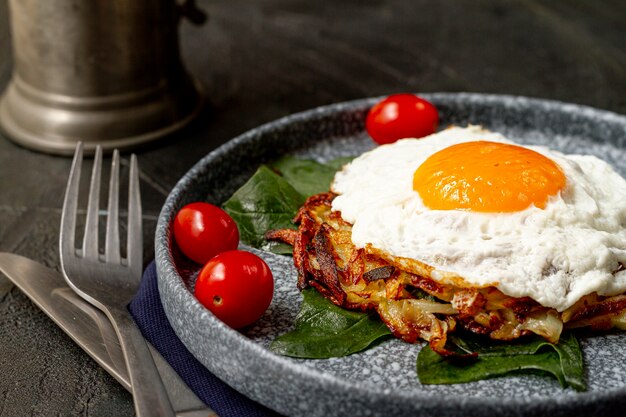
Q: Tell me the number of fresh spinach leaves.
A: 4